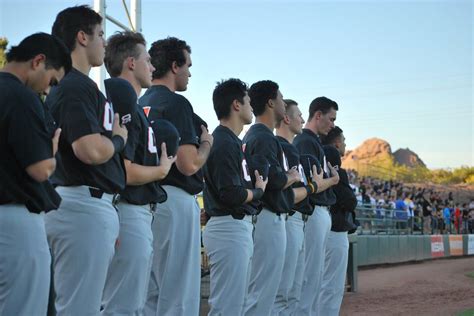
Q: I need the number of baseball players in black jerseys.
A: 9